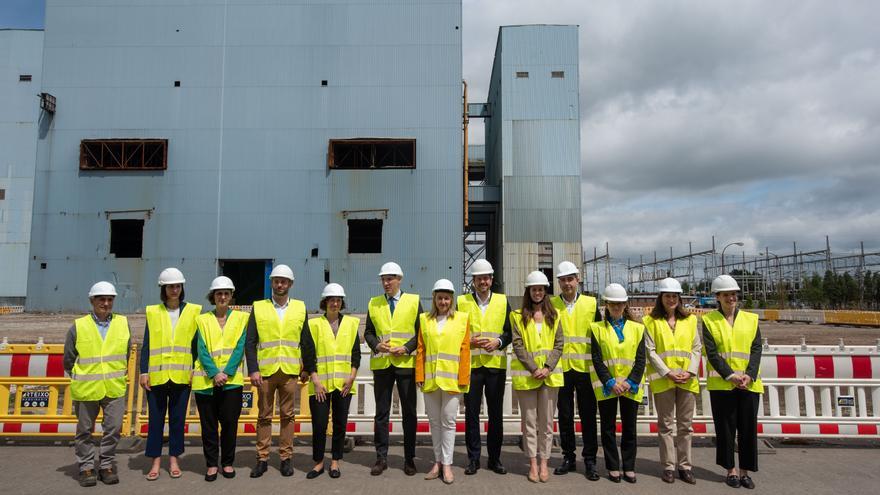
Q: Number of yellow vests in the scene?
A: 13